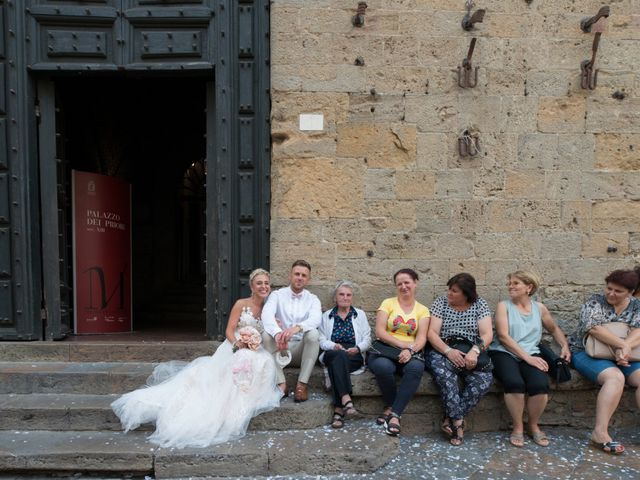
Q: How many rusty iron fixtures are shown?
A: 6